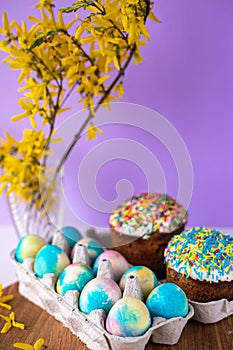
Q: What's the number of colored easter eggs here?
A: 10